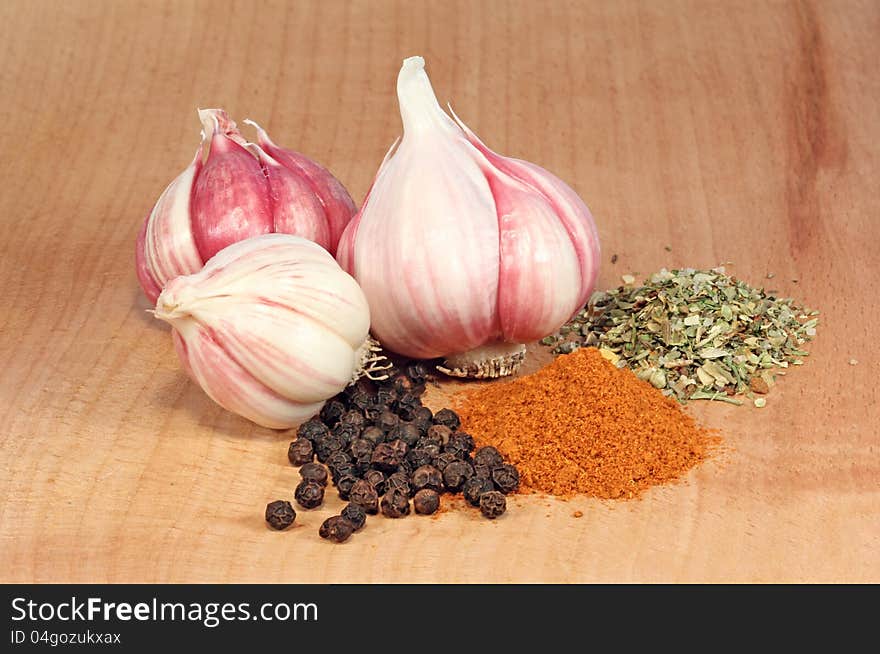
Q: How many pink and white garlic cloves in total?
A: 3